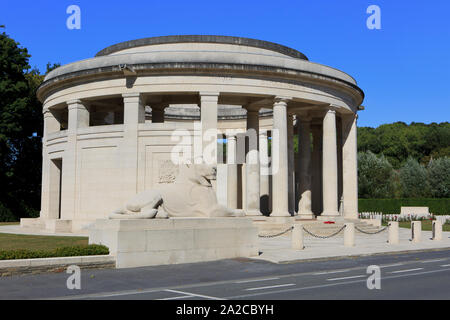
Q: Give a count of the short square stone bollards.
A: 5